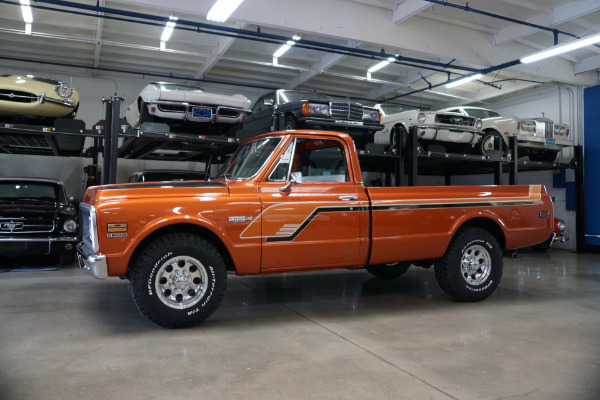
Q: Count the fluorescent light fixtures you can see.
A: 7